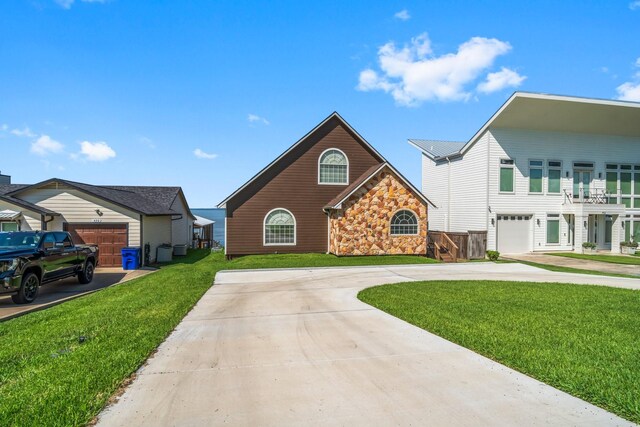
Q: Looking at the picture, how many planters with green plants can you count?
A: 2